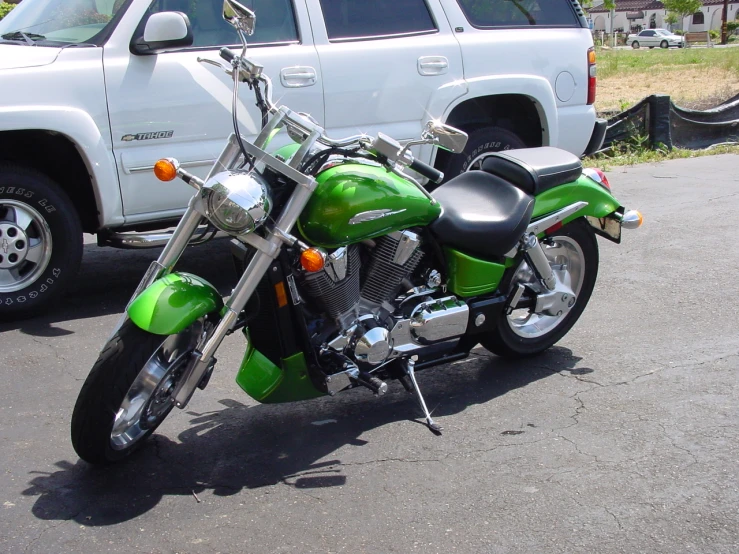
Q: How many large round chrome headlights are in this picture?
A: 1